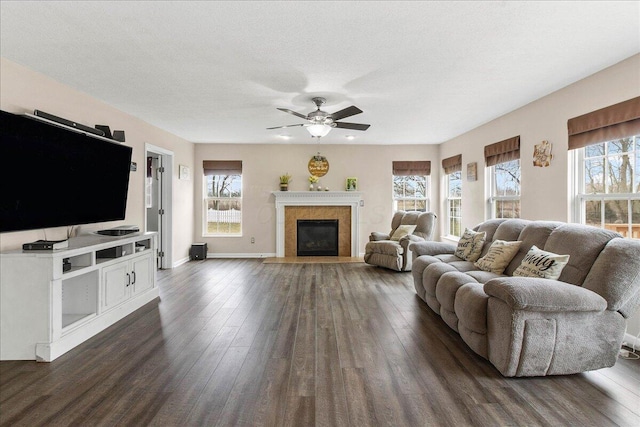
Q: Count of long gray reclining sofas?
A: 1